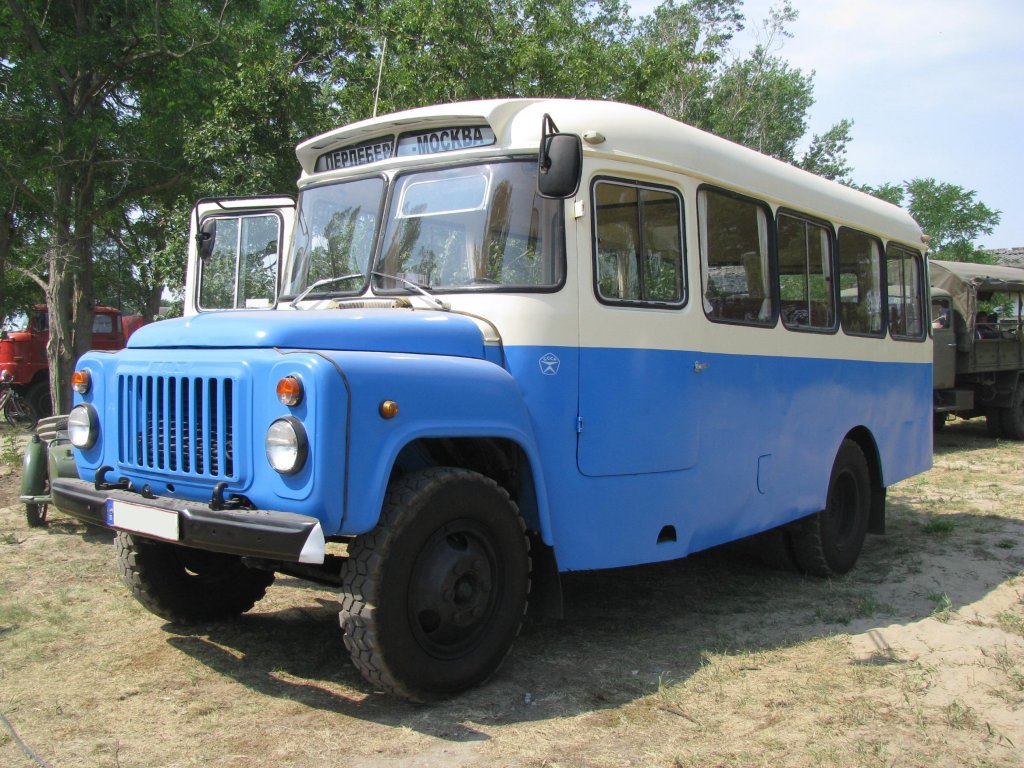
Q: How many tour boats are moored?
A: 0